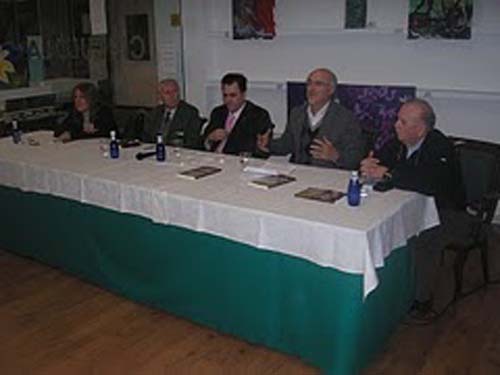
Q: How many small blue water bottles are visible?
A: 4